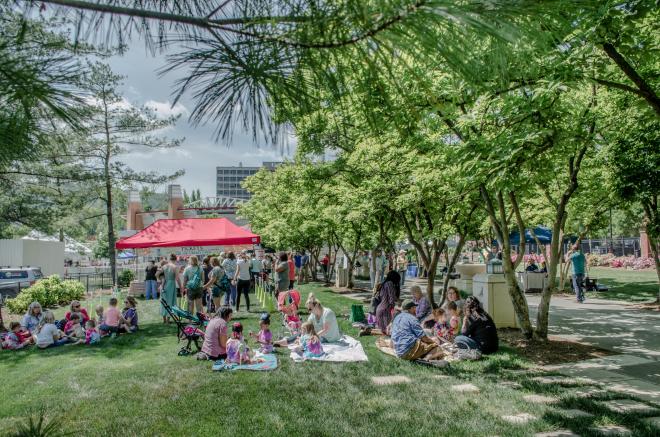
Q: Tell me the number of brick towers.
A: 2